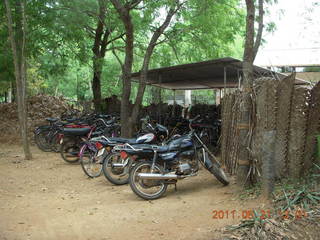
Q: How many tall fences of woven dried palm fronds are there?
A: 1